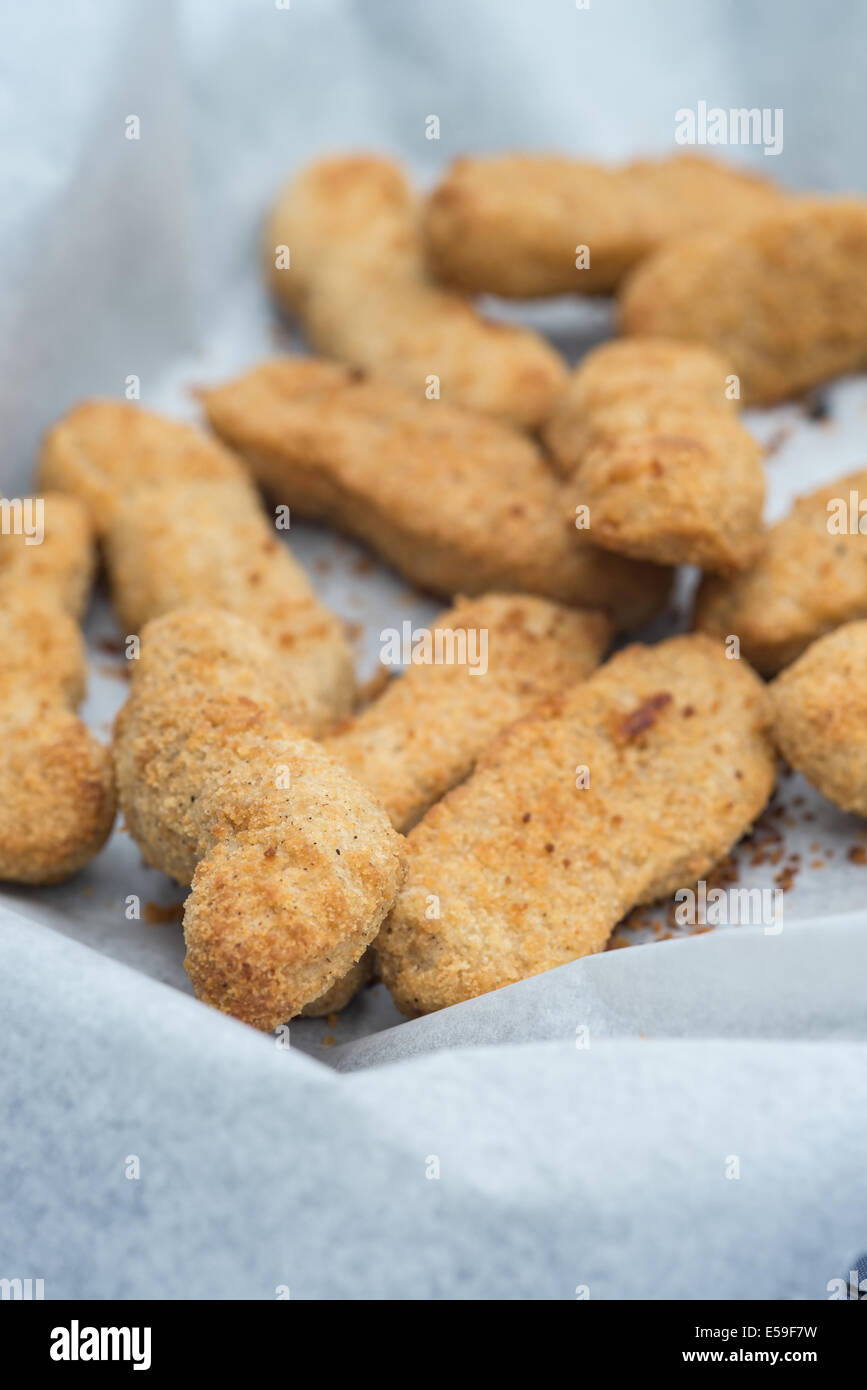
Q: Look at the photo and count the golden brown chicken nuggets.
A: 12